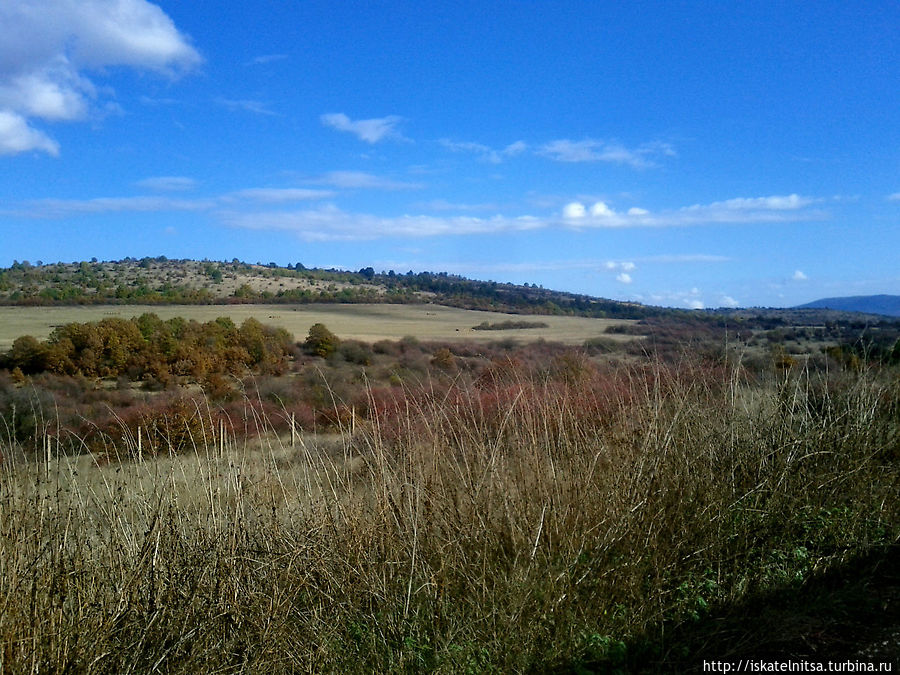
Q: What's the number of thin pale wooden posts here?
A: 5